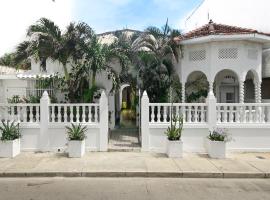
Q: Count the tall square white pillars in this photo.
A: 4